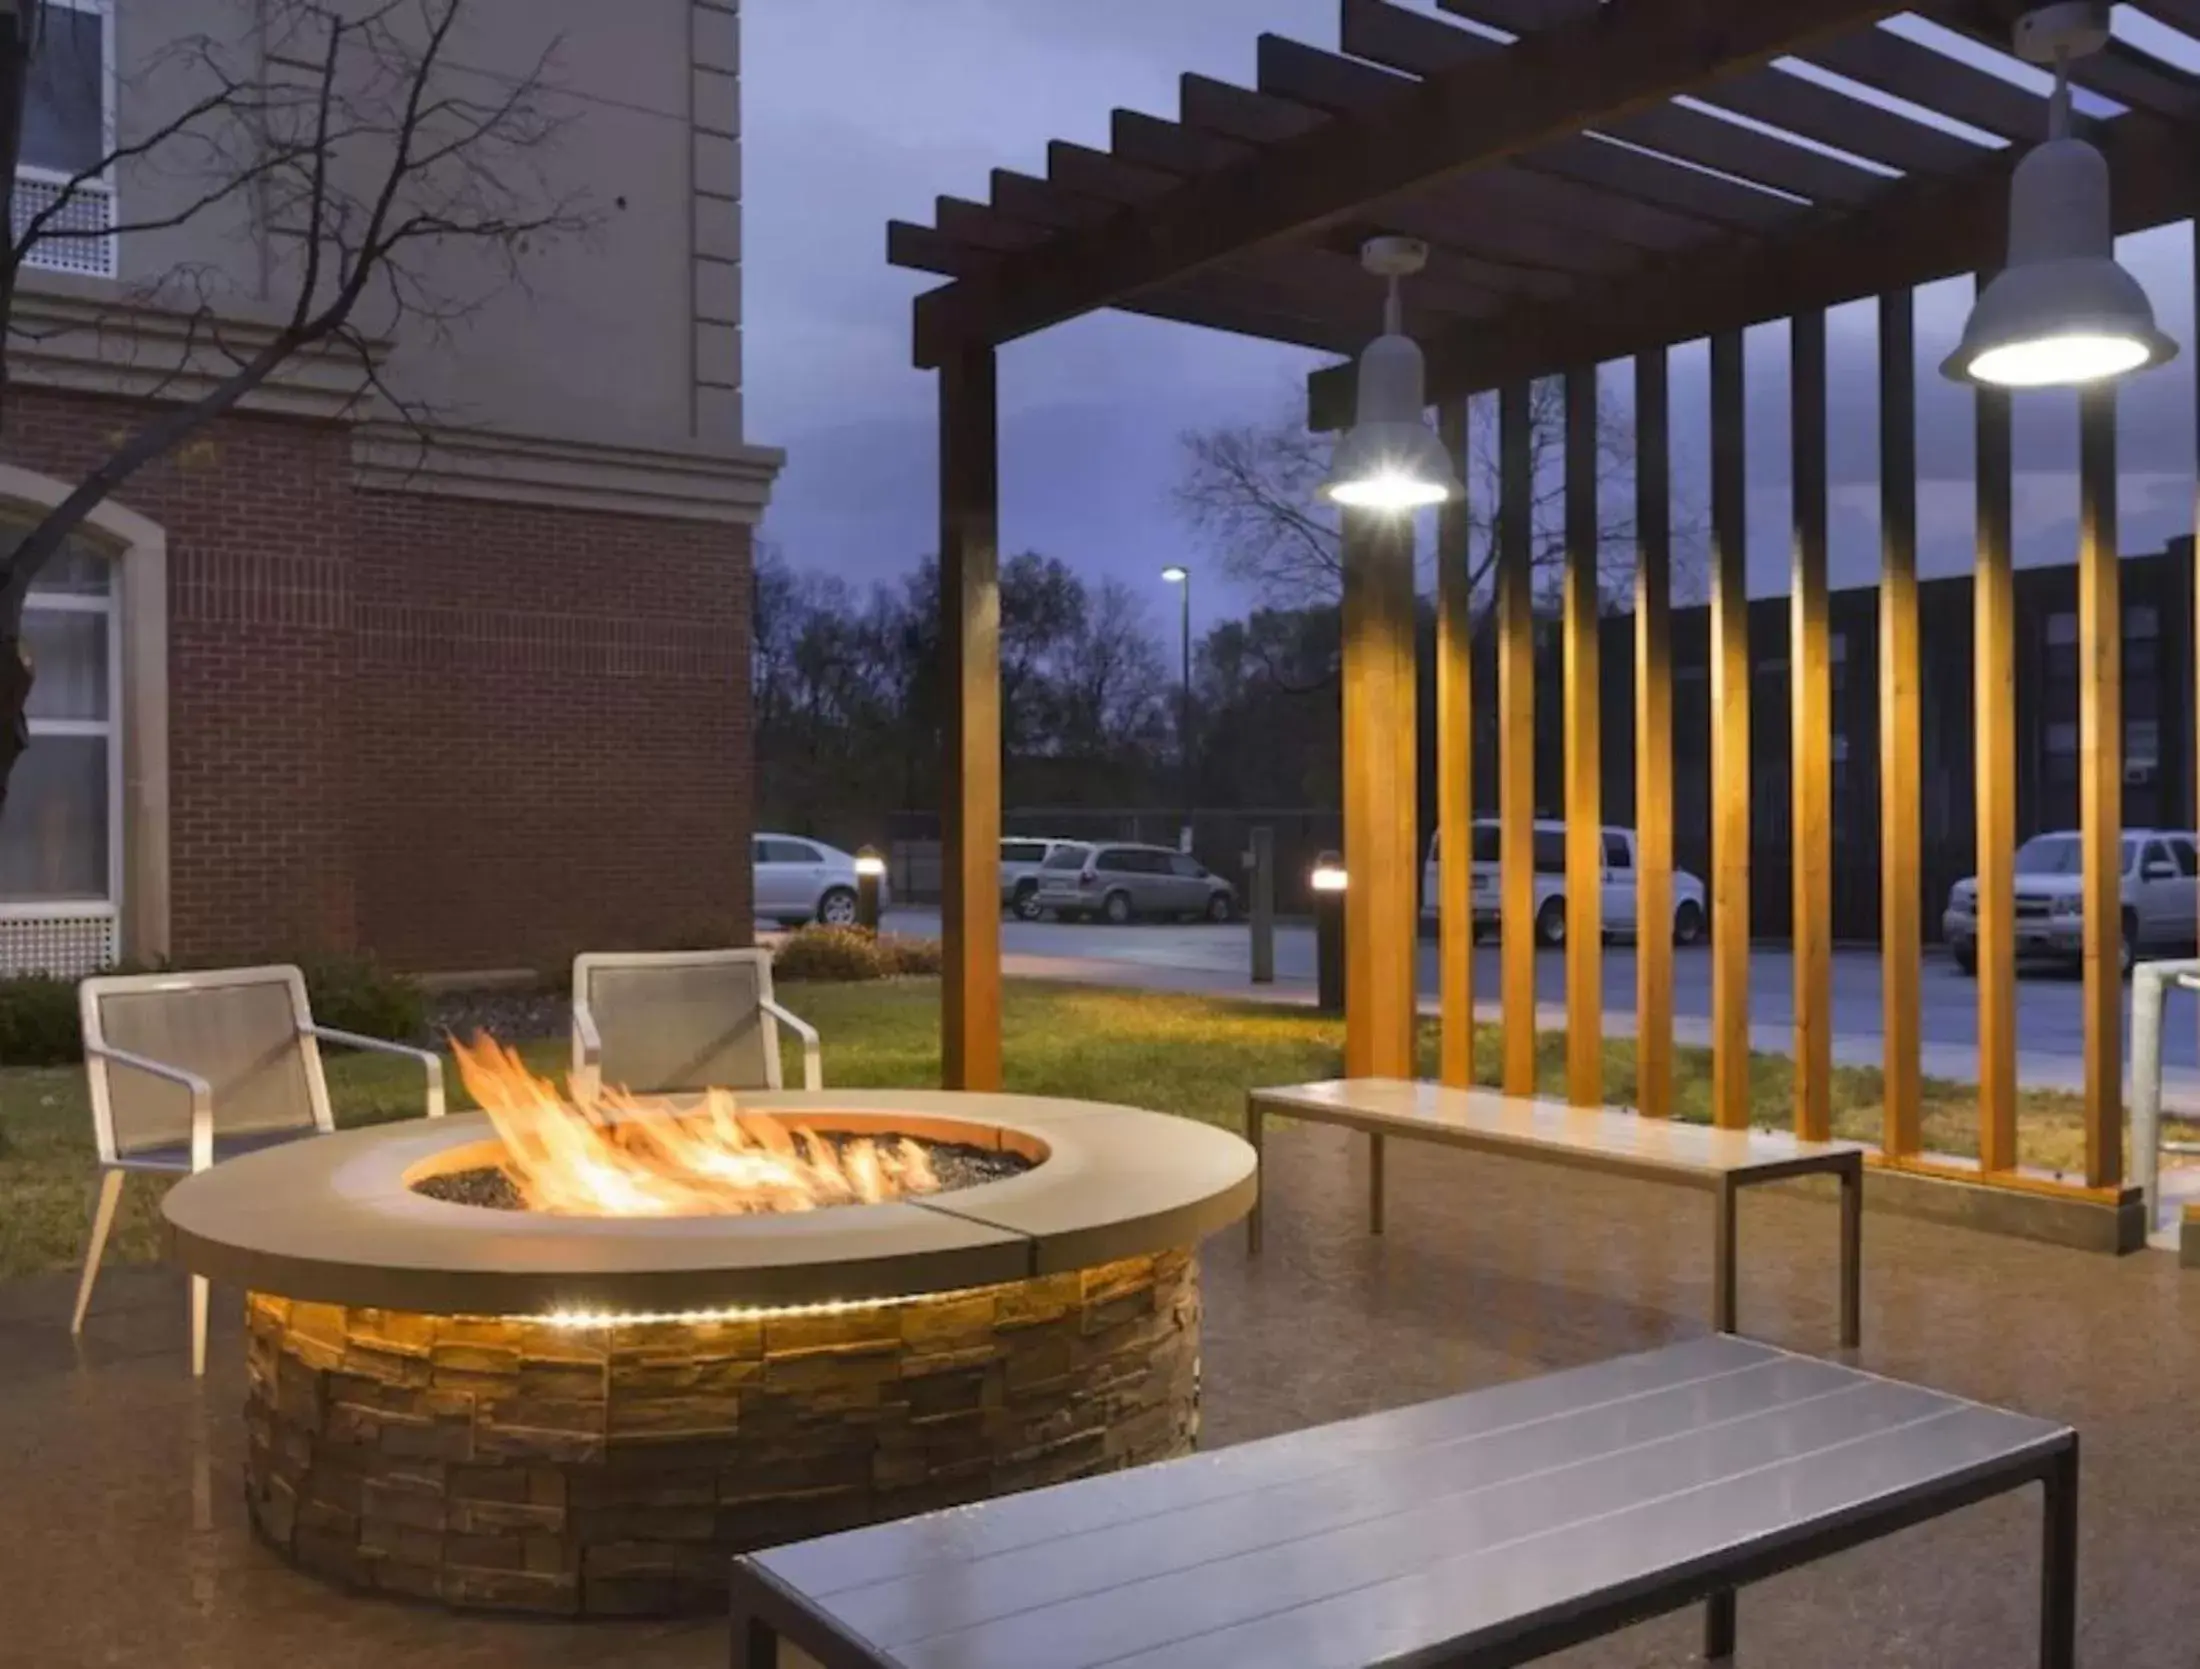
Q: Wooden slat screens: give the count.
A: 1